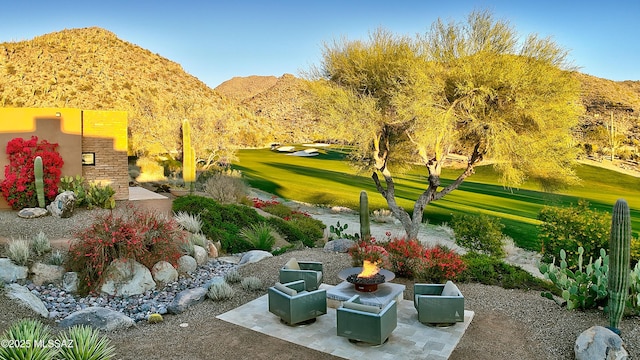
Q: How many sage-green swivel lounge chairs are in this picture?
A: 4